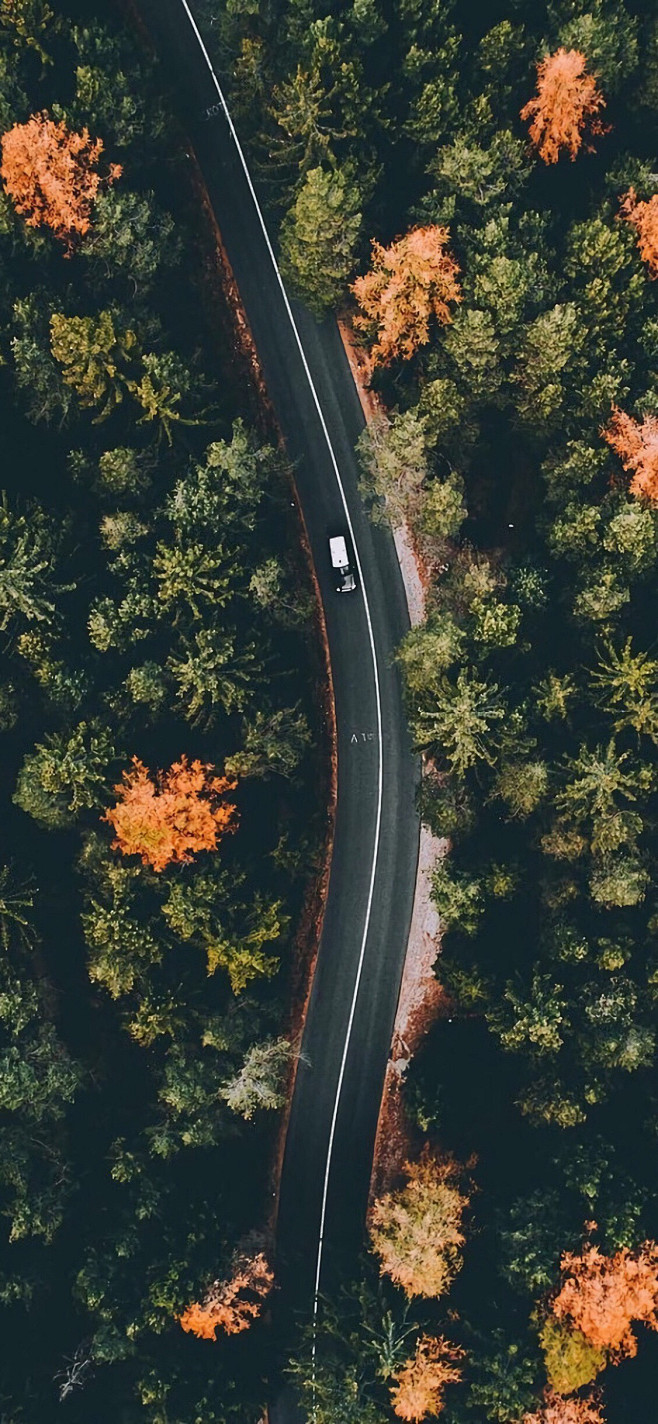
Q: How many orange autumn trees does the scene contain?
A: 11